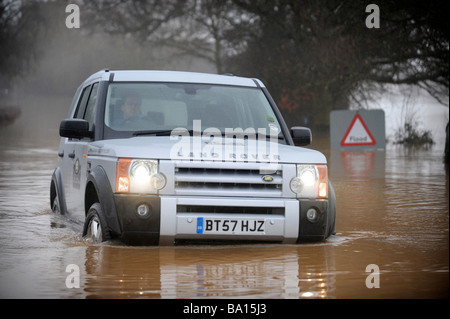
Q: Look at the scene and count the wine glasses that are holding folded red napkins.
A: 0